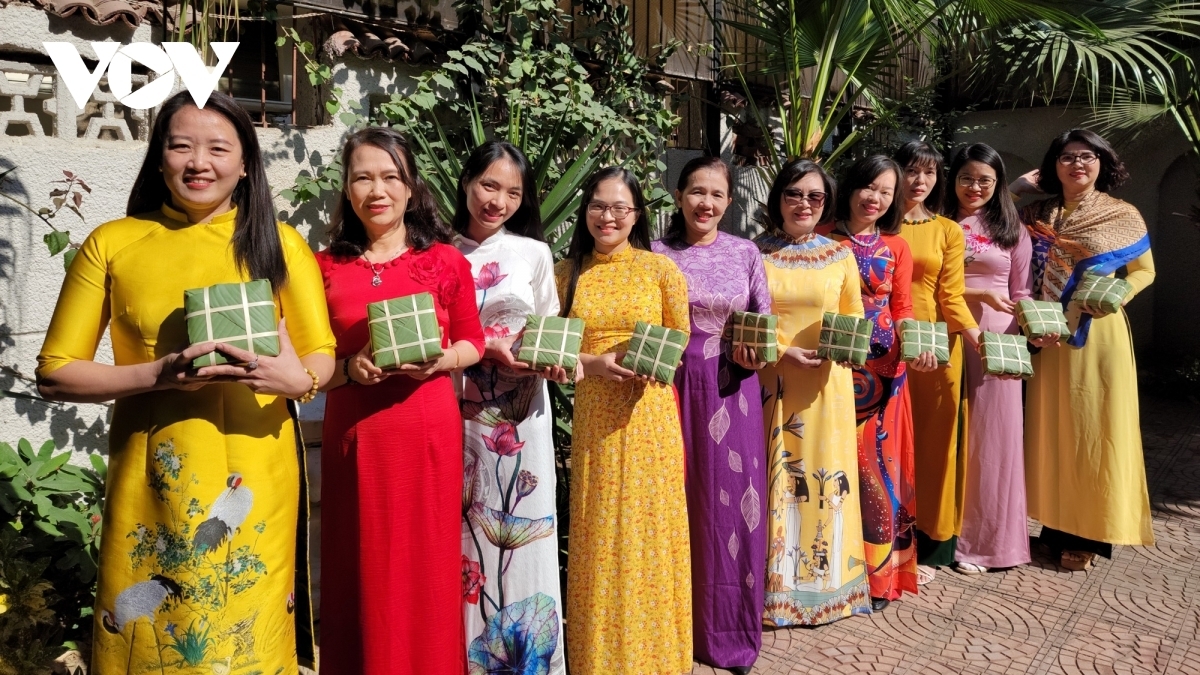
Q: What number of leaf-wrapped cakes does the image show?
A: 10